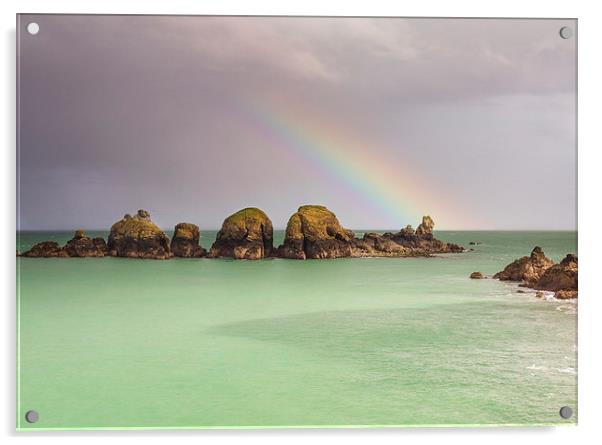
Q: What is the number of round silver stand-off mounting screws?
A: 4